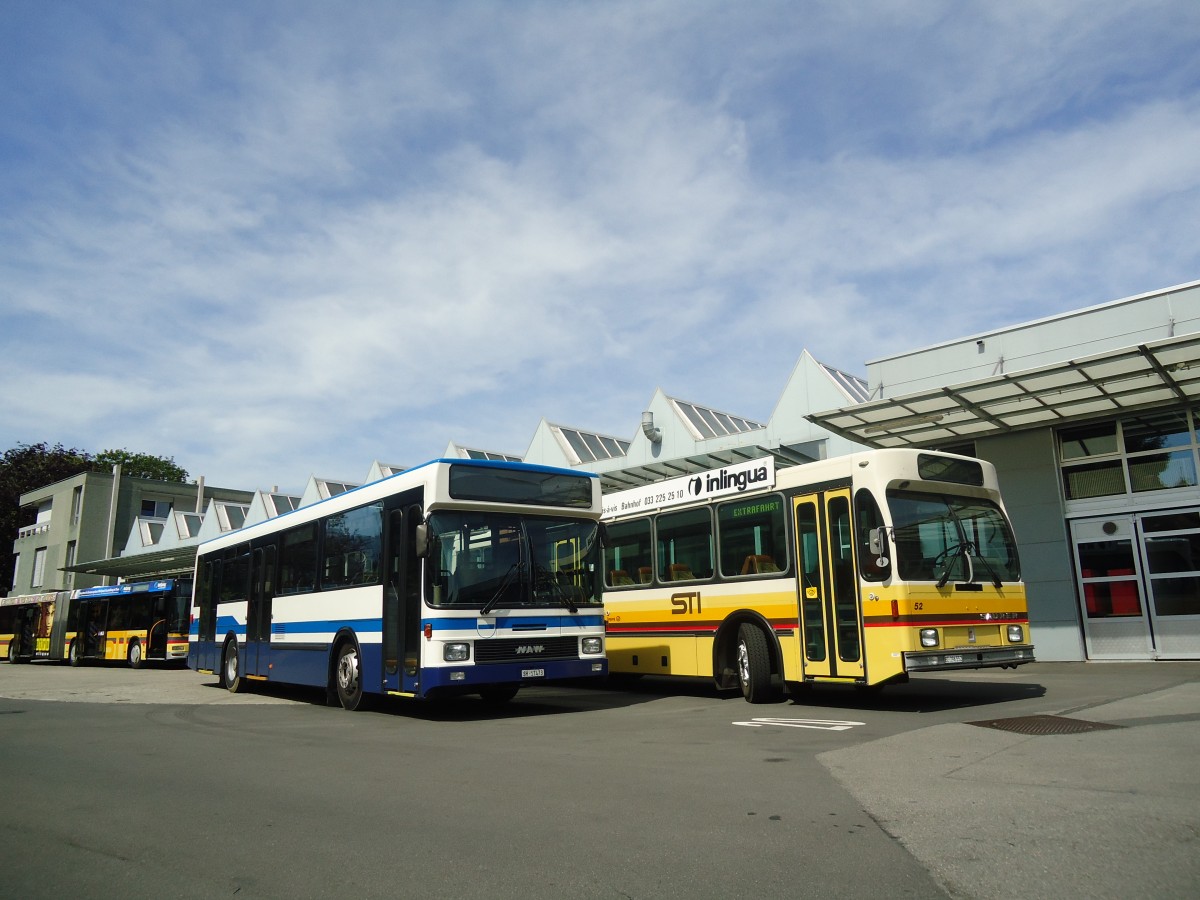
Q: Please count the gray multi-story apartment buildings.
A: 1